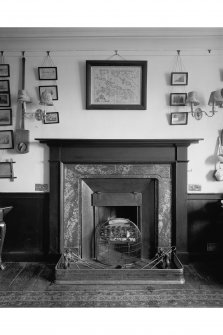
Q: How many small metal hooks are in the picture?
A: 6